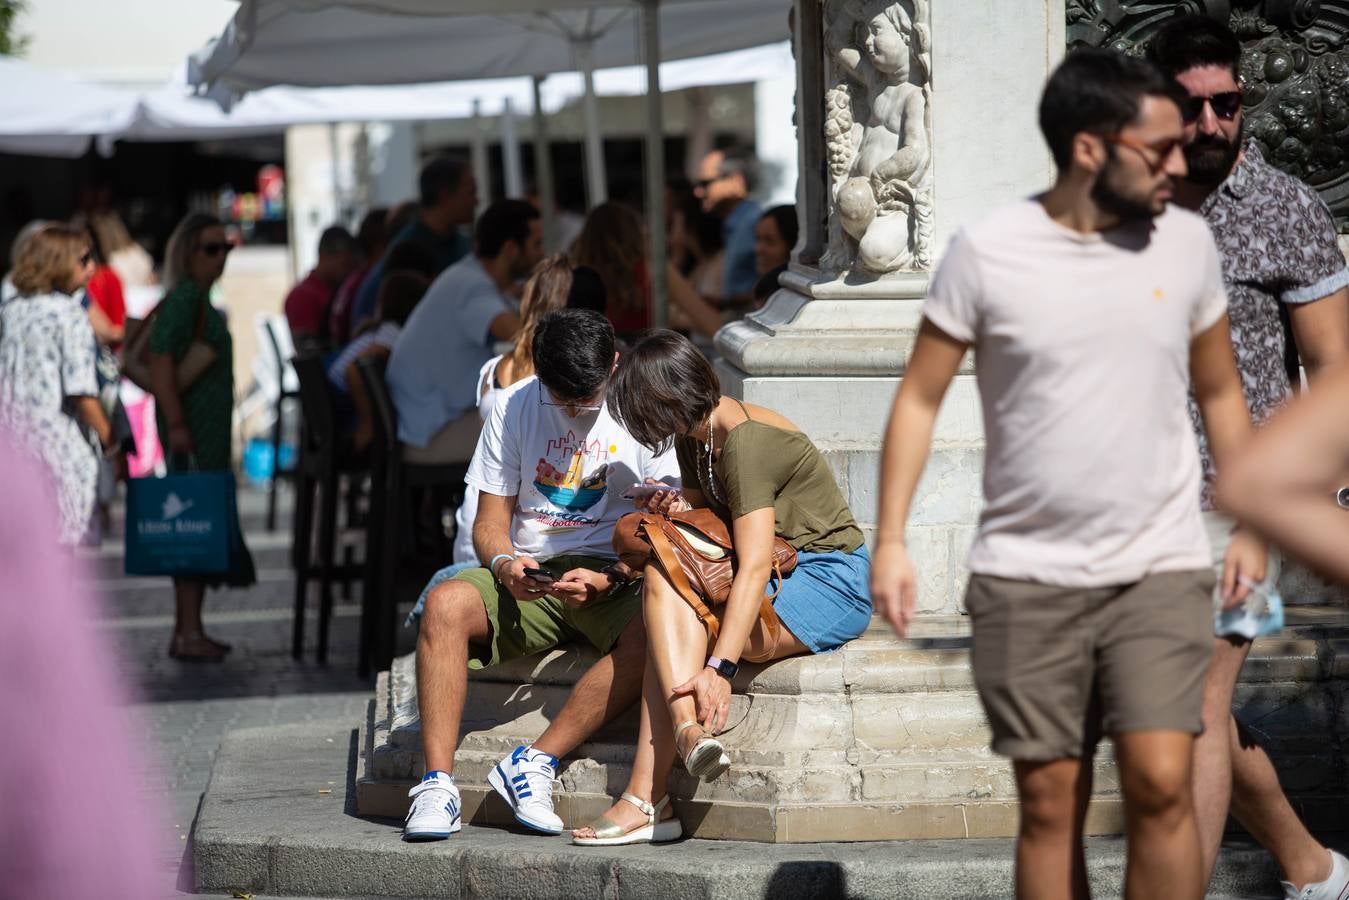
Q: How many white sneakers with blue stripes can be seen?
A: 2